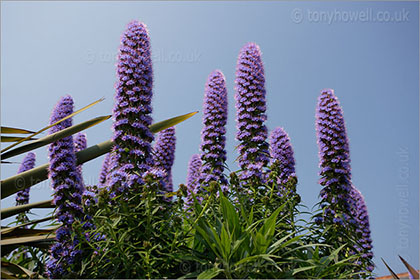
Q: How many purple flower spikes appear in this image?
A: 12